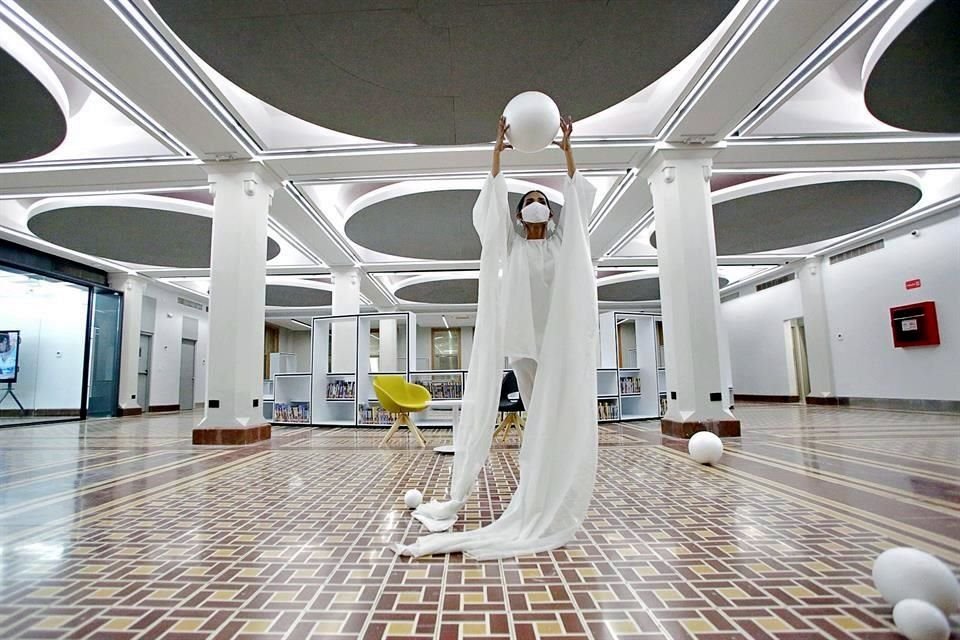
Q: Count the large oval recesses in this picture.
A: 9